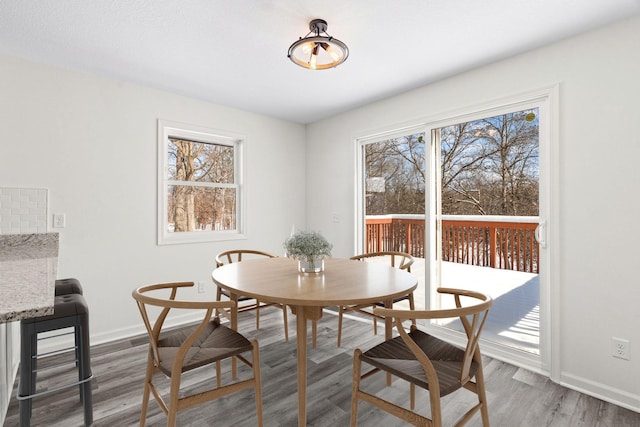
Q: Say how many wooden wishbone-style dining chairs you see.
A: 4